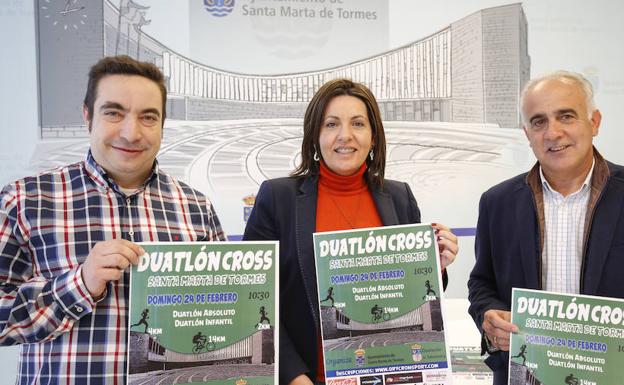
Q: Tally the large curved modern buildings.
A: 1